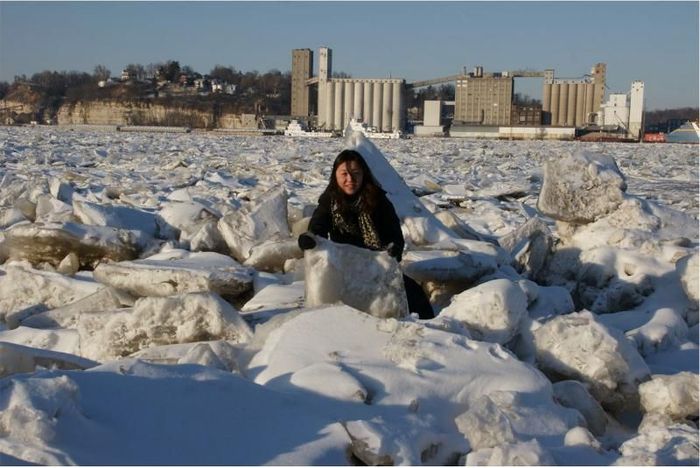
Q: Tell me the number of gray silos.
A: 8